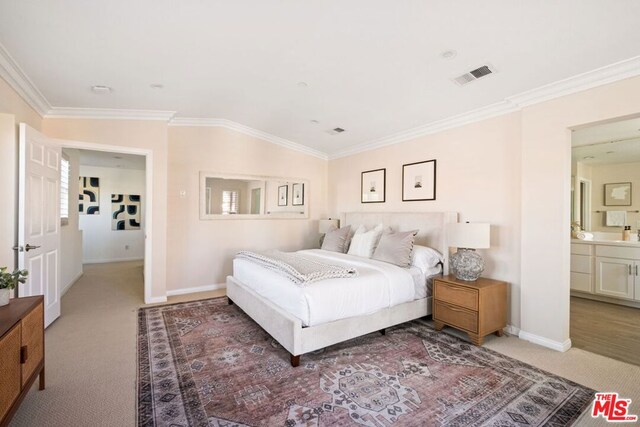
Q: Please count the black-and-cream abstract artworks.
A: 2